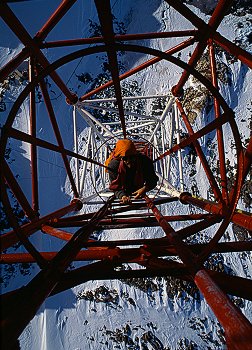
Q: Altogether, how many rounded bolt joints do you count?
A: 4